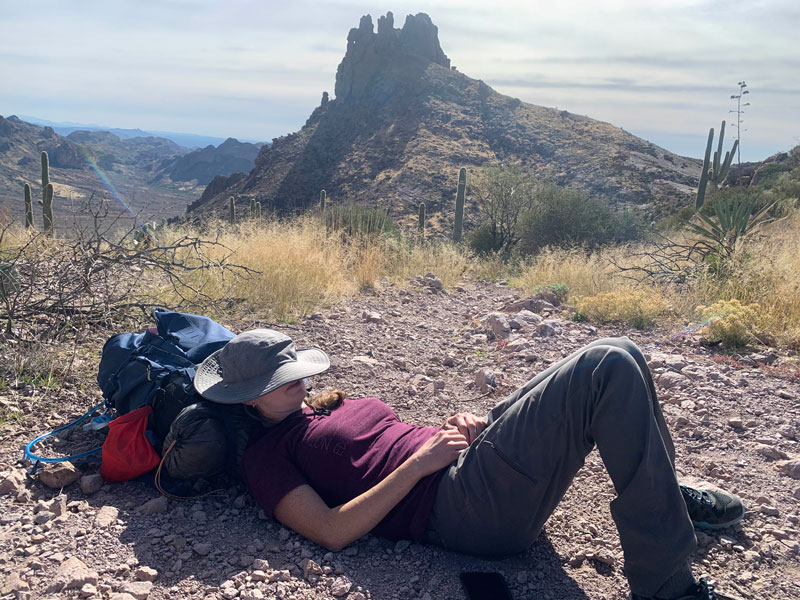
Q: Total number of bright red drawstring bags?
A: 1